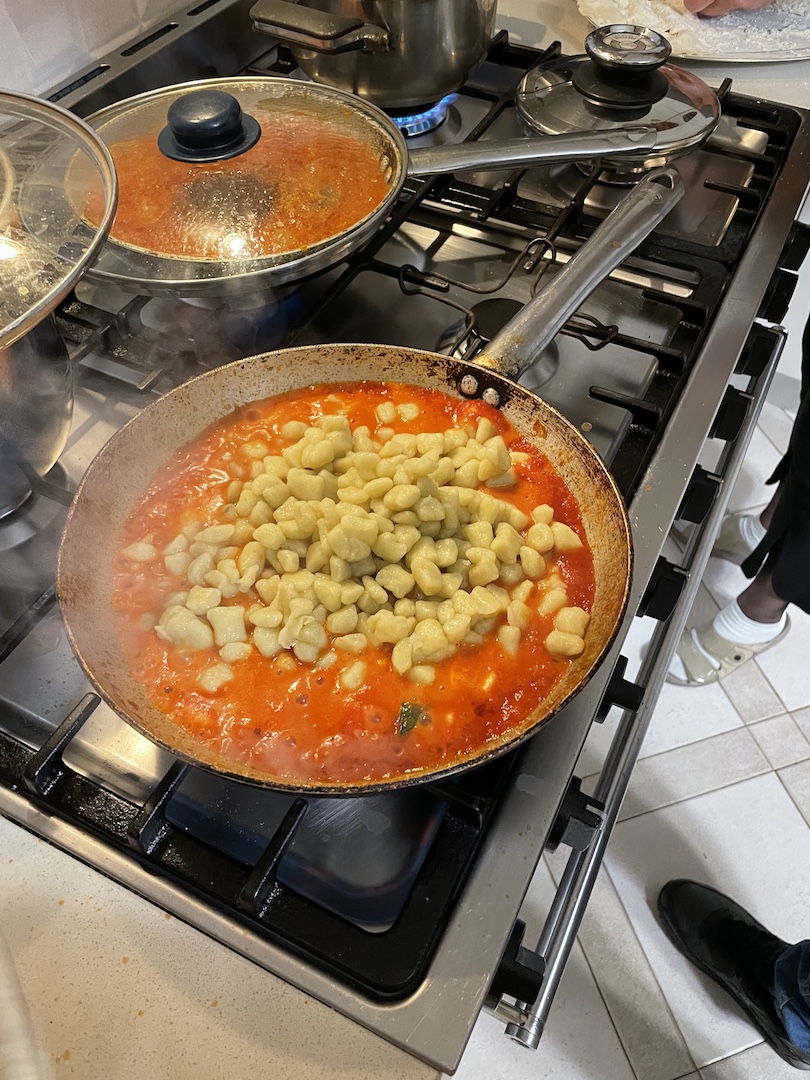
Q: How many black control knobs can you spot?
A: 9